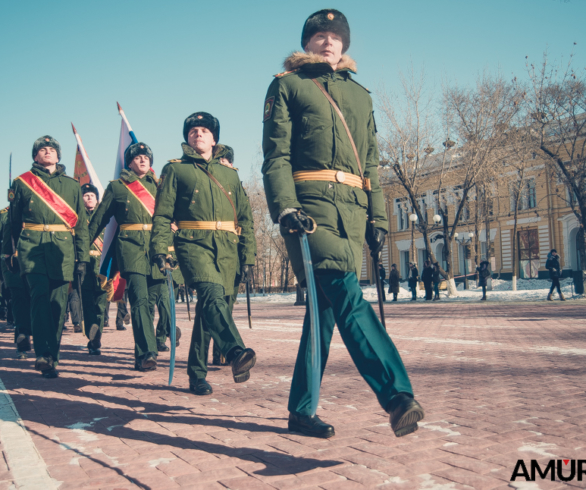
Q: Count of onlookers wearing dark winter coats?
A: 7